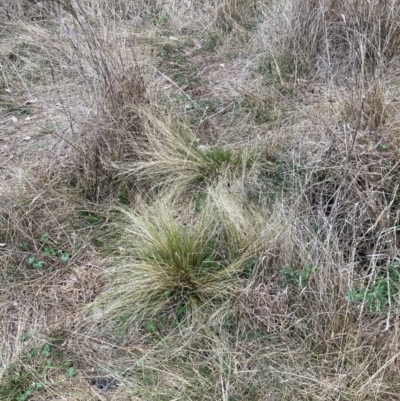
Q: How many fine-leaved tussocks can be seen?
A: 2